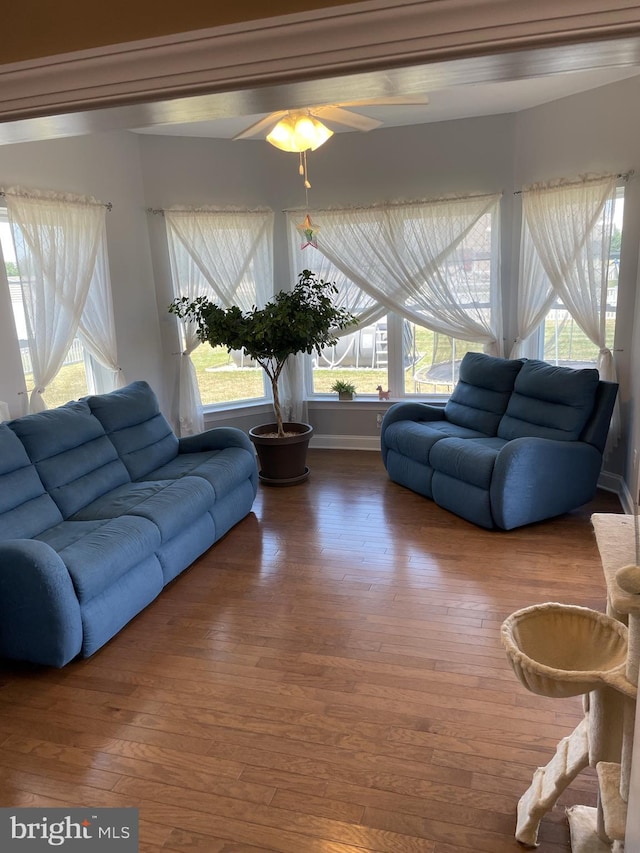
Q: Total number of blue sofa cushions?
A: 10